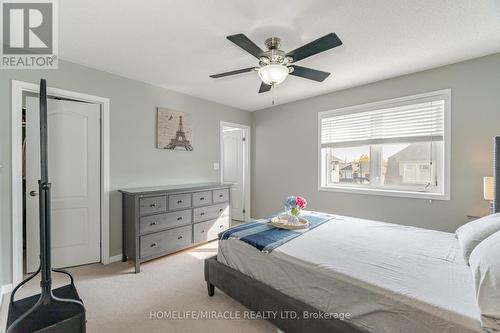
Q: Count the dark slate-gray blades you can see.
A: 5